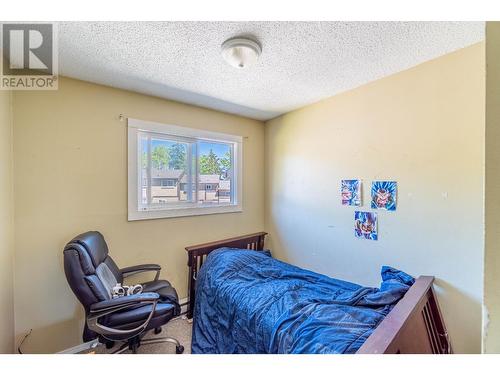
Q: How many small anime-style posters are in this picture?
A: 3